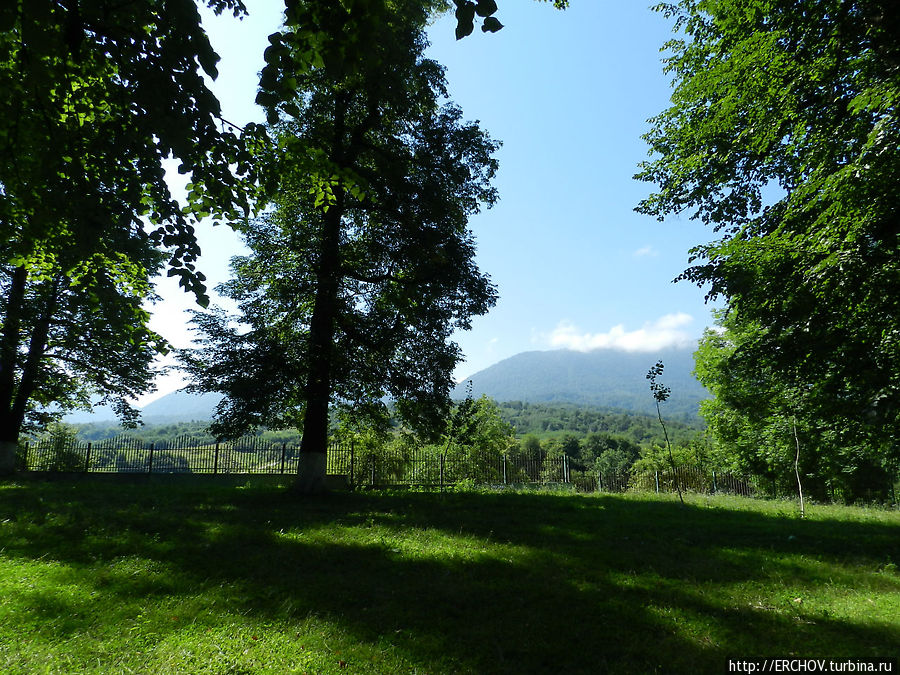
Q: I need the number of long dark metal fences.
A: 1